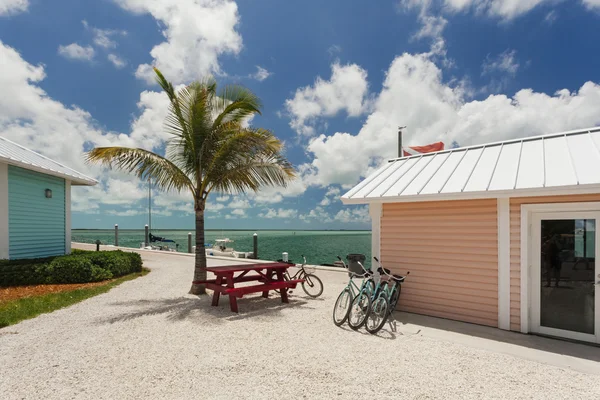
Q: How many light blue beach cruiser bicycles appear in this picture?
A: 3